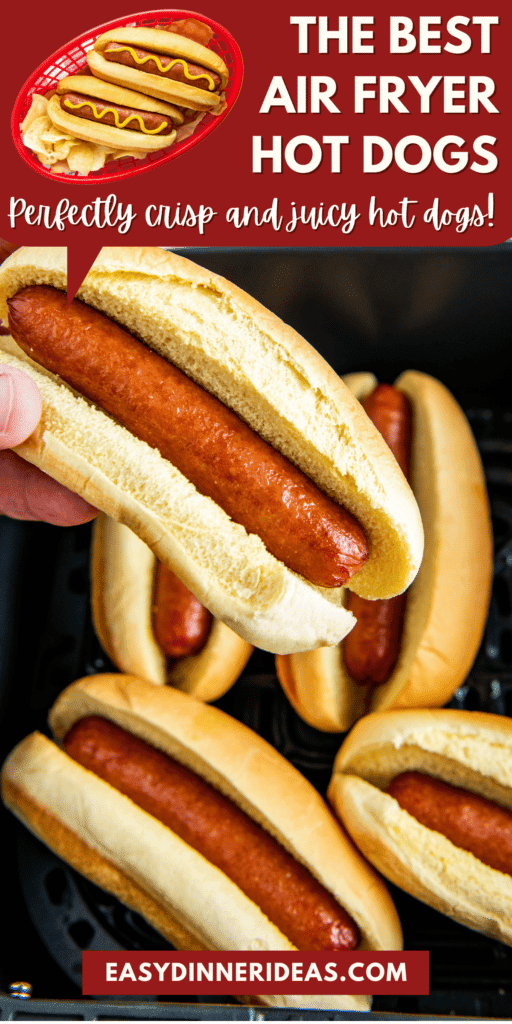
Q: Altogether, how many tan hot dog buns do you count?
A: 7